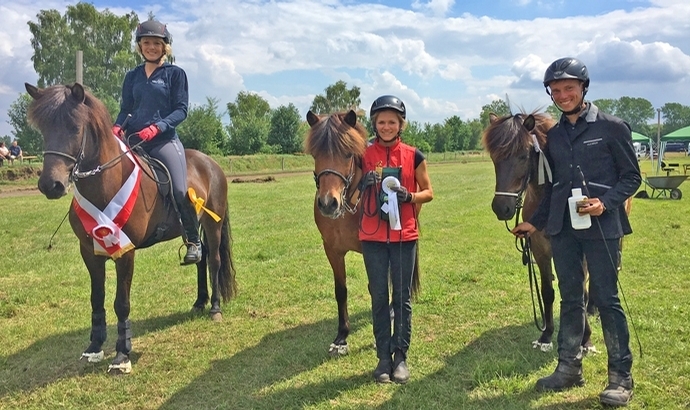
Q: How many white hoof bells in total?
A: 5